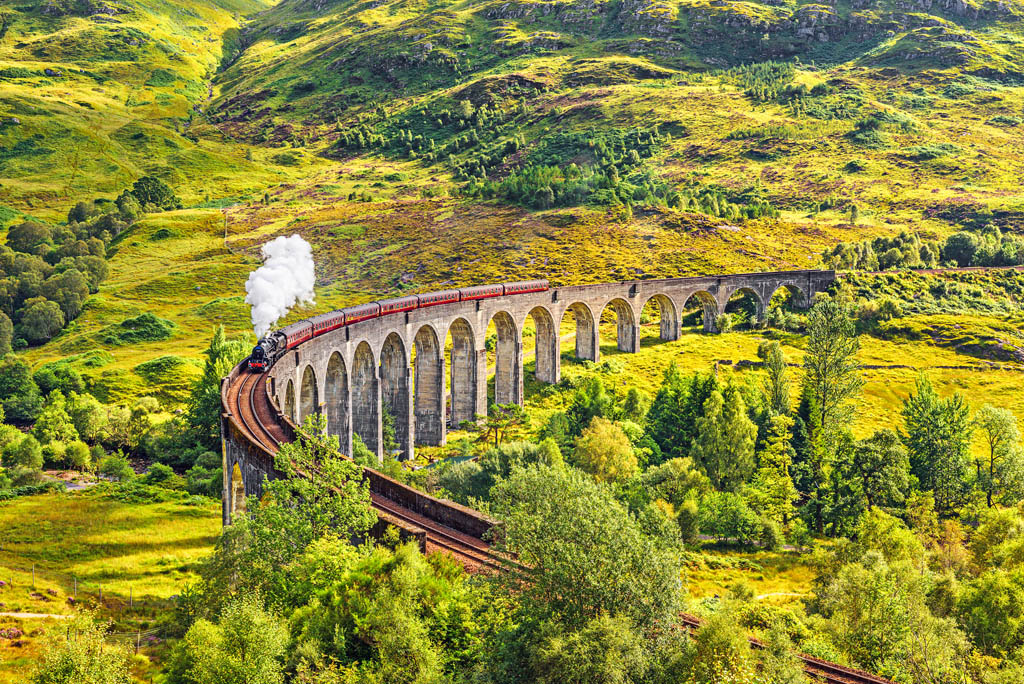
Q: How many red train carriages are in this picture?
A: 7